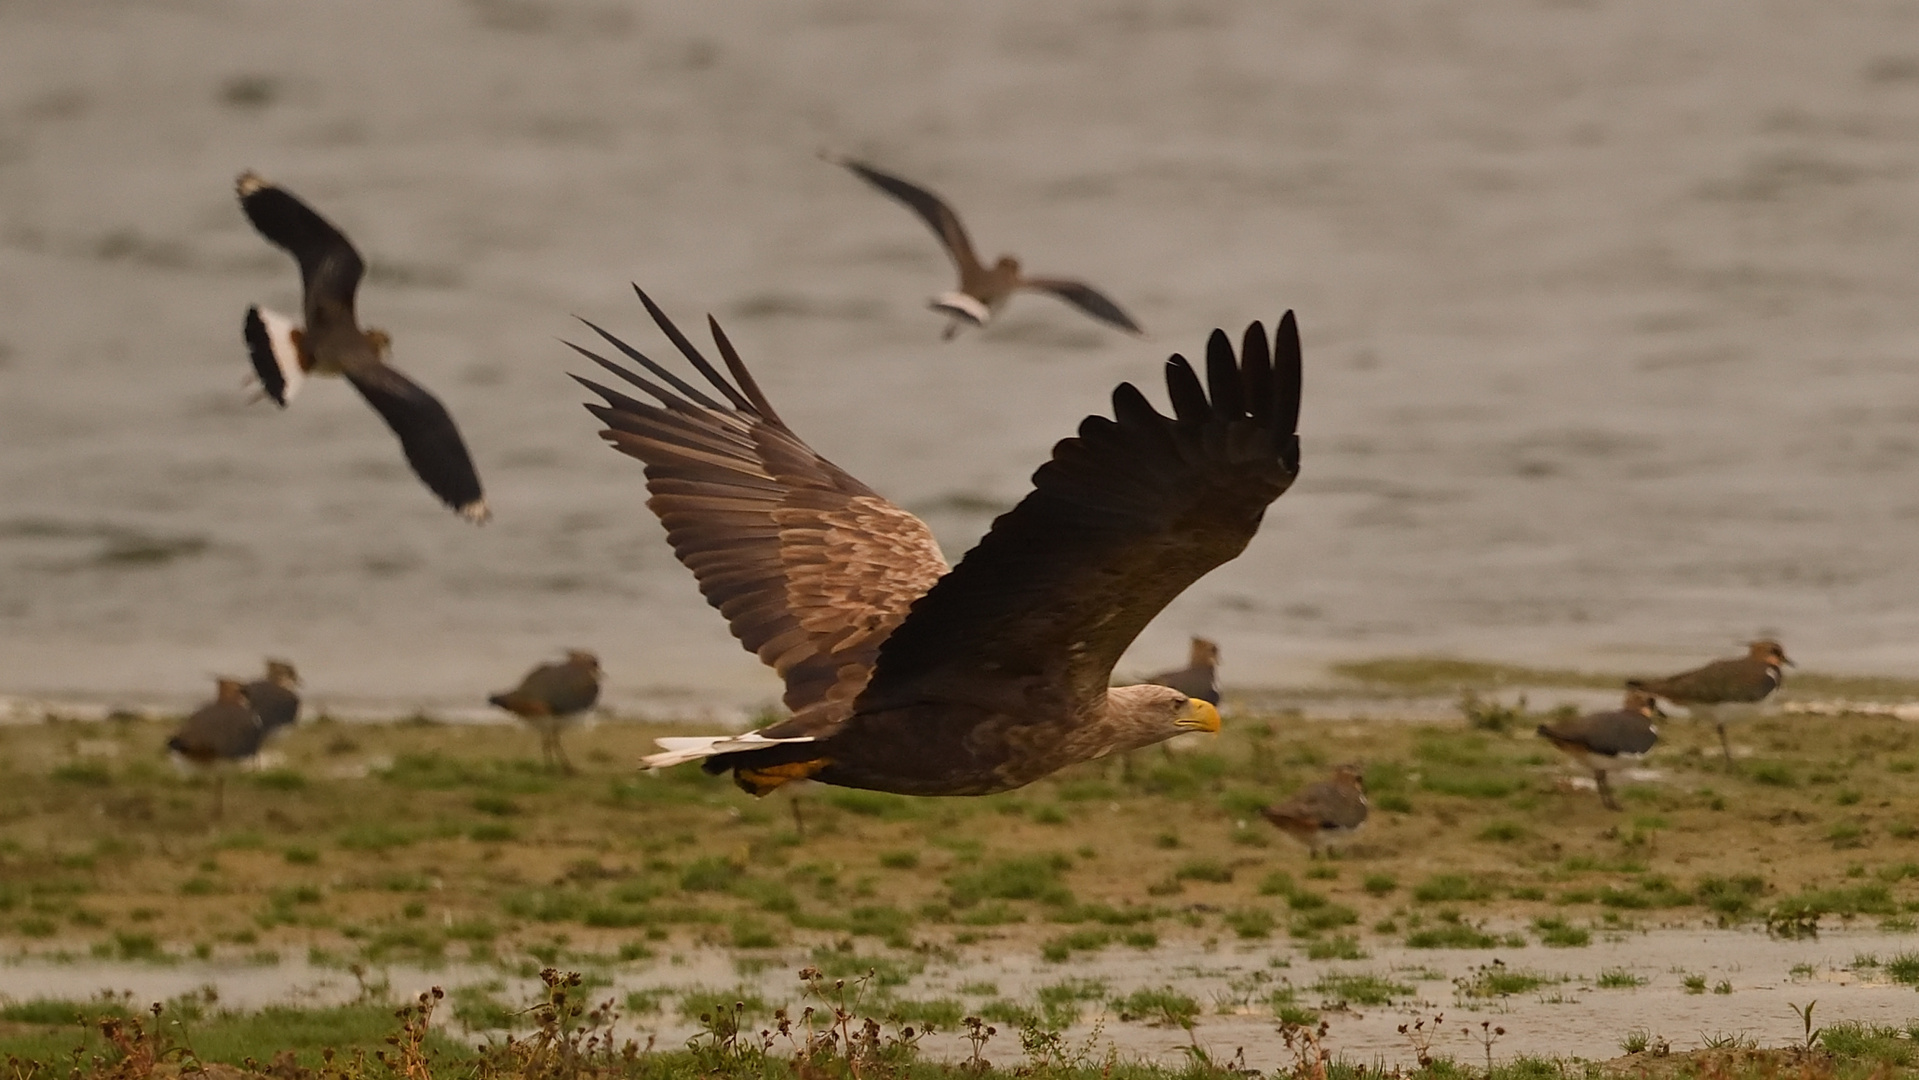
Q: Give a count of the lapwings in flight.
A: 2